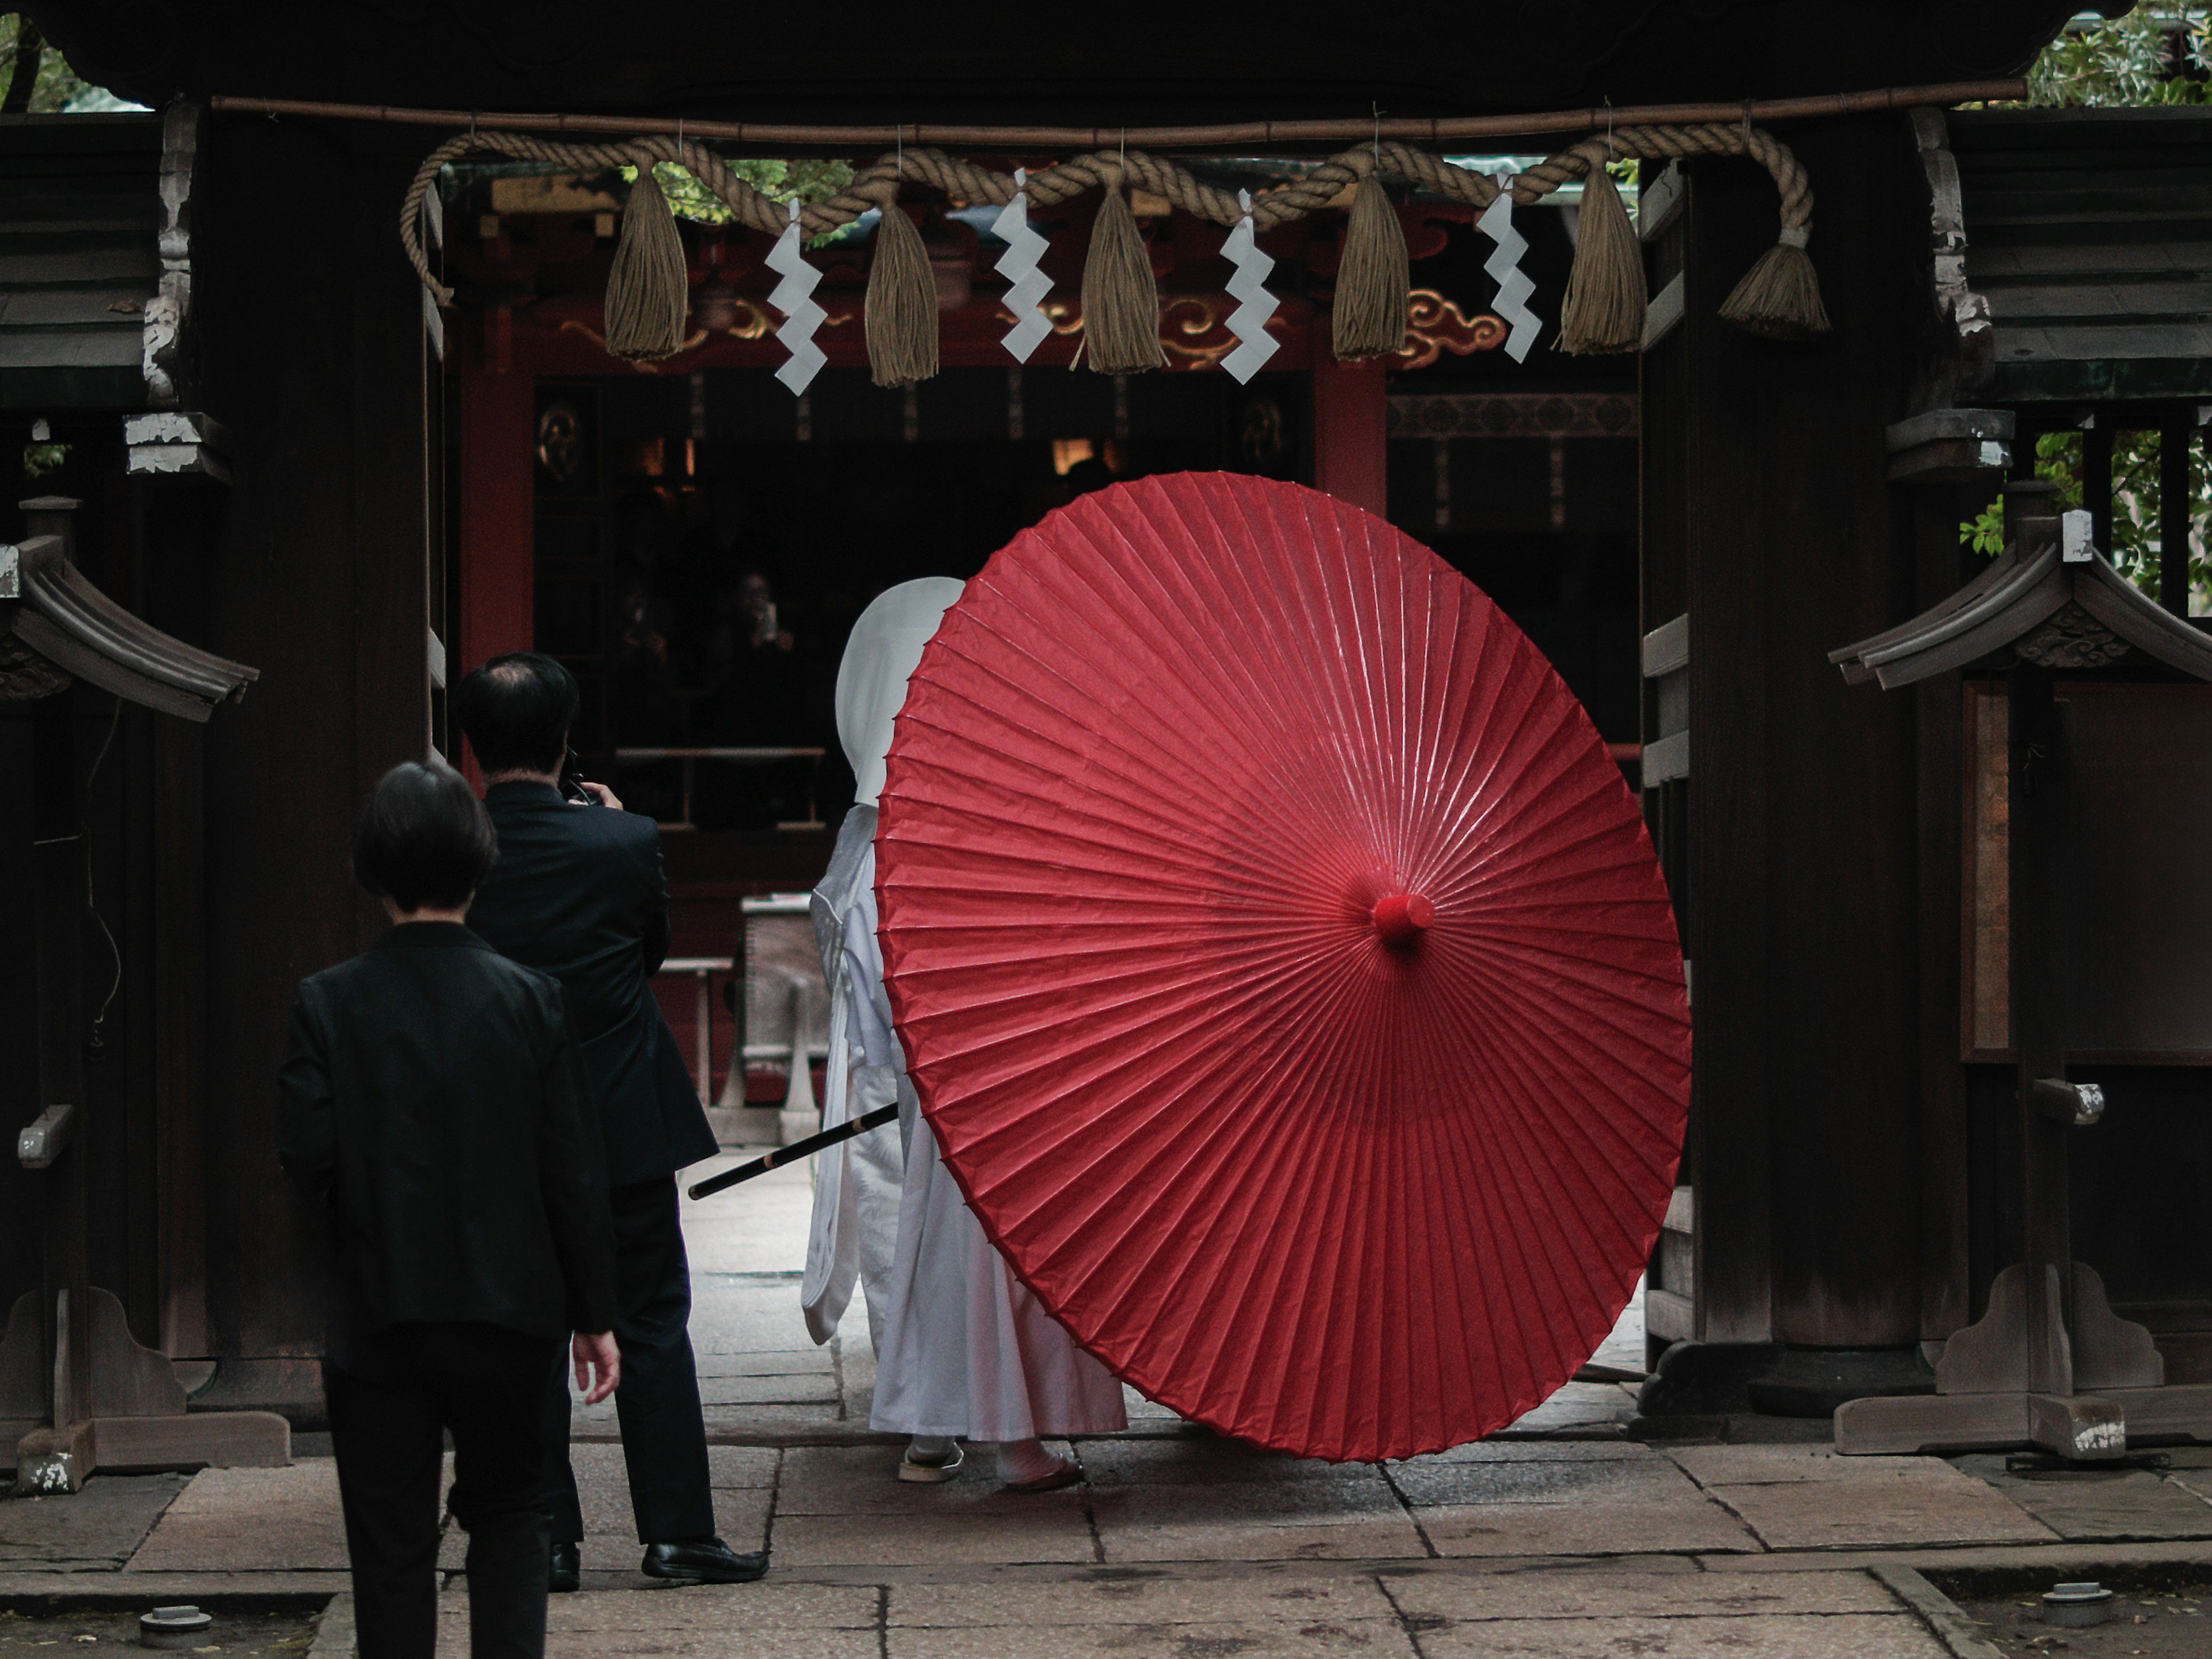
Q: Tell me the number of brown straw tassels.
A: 6